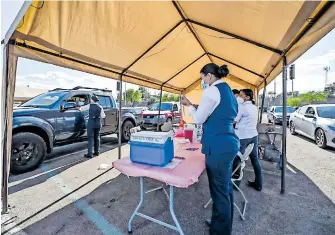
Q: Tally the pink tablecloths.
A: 1